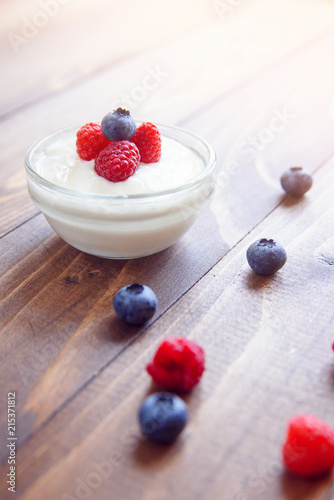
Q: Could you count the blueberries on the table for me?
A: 4